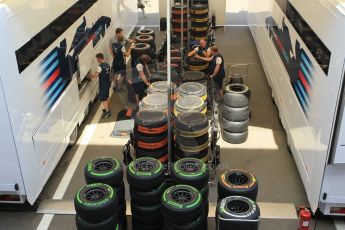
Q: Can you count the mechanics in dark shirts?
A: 5